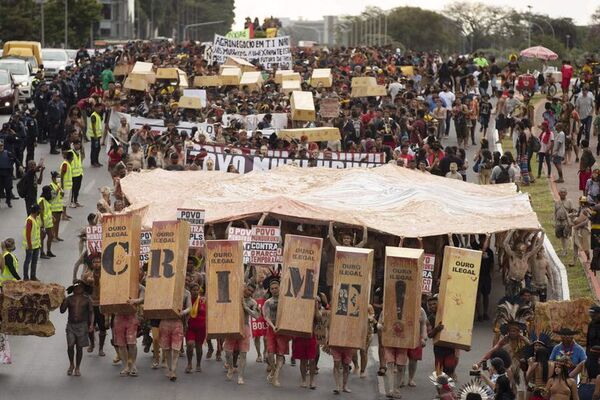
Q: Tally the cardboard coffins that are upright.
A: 7